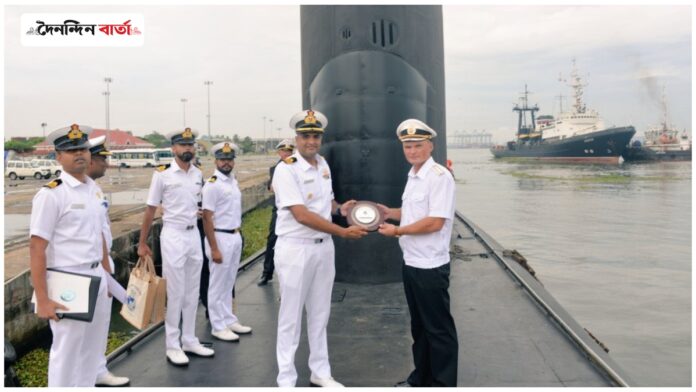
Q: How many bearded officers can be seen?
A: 2